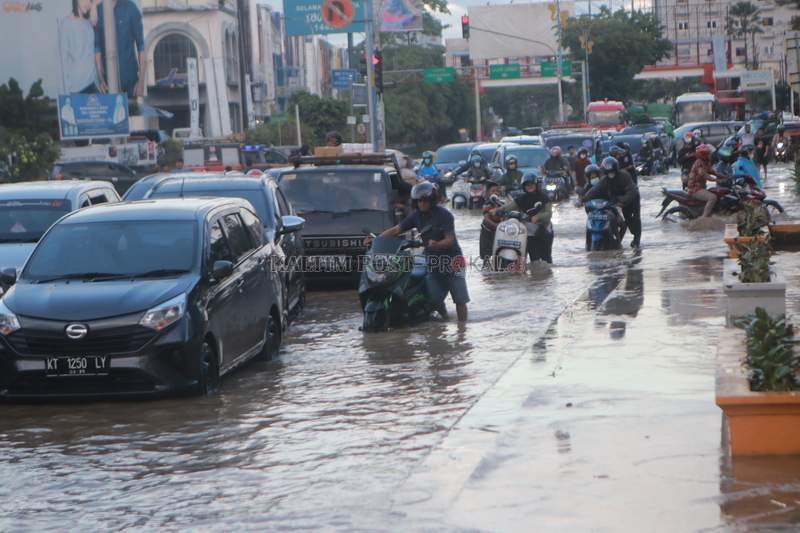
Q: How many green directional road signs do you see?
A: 3